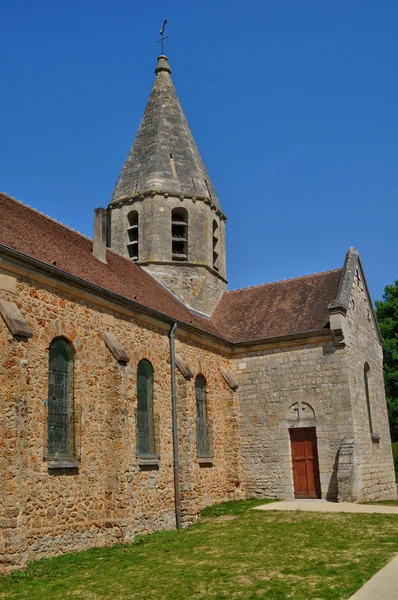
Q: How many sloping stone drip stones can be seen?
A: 4